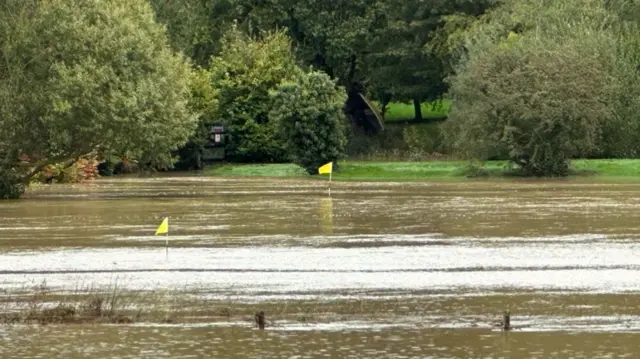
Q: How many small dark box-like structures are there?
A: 1